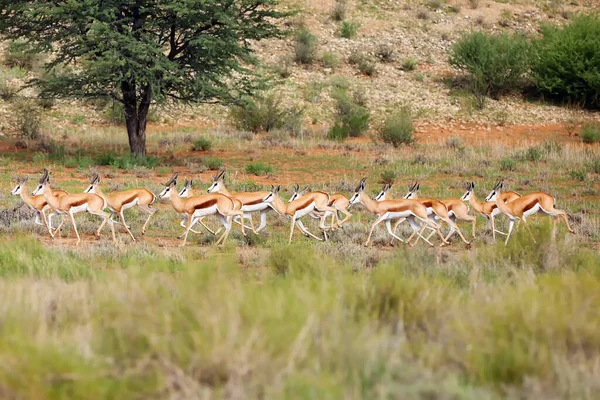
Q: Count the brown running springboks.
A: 13